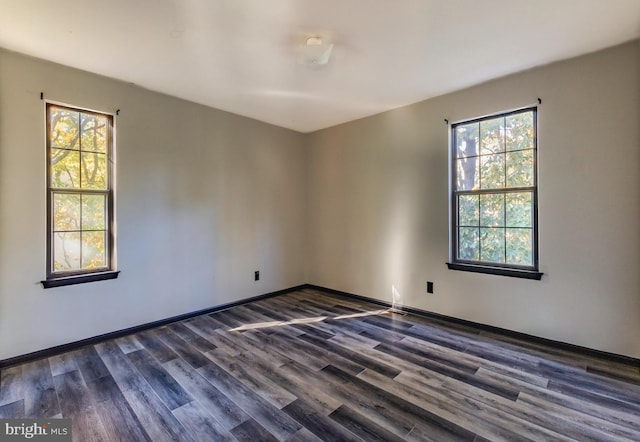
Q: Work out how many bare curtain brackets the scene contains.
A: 4